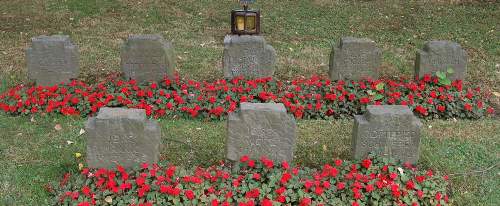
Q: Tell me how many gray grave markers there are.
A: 8